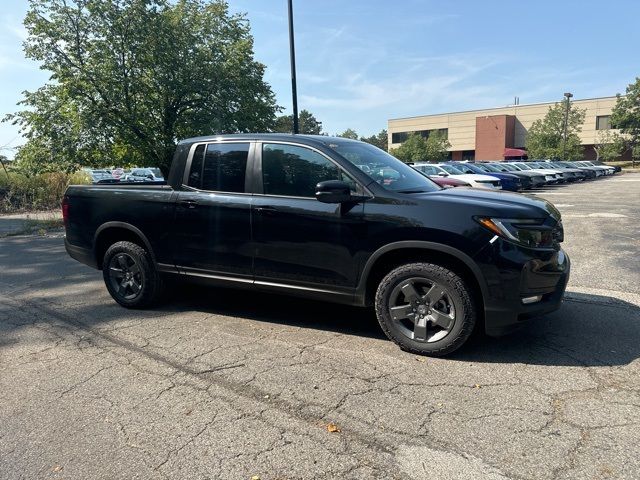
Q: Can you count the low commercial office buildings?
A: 1